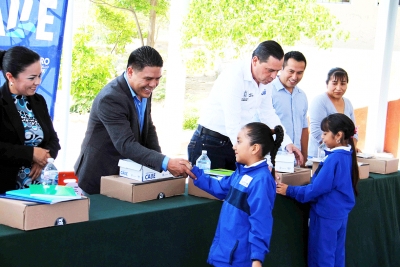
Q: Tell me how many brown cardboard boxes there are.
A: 6